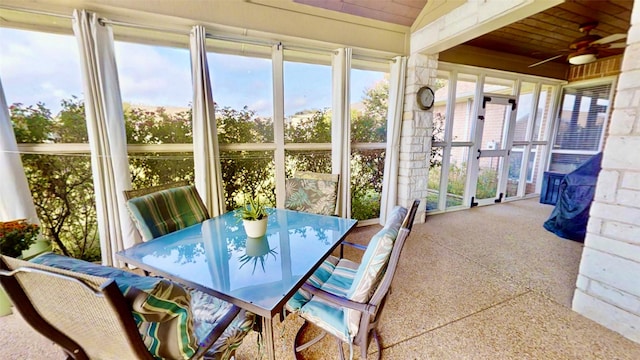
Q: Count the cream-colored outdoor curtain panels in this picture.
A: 5